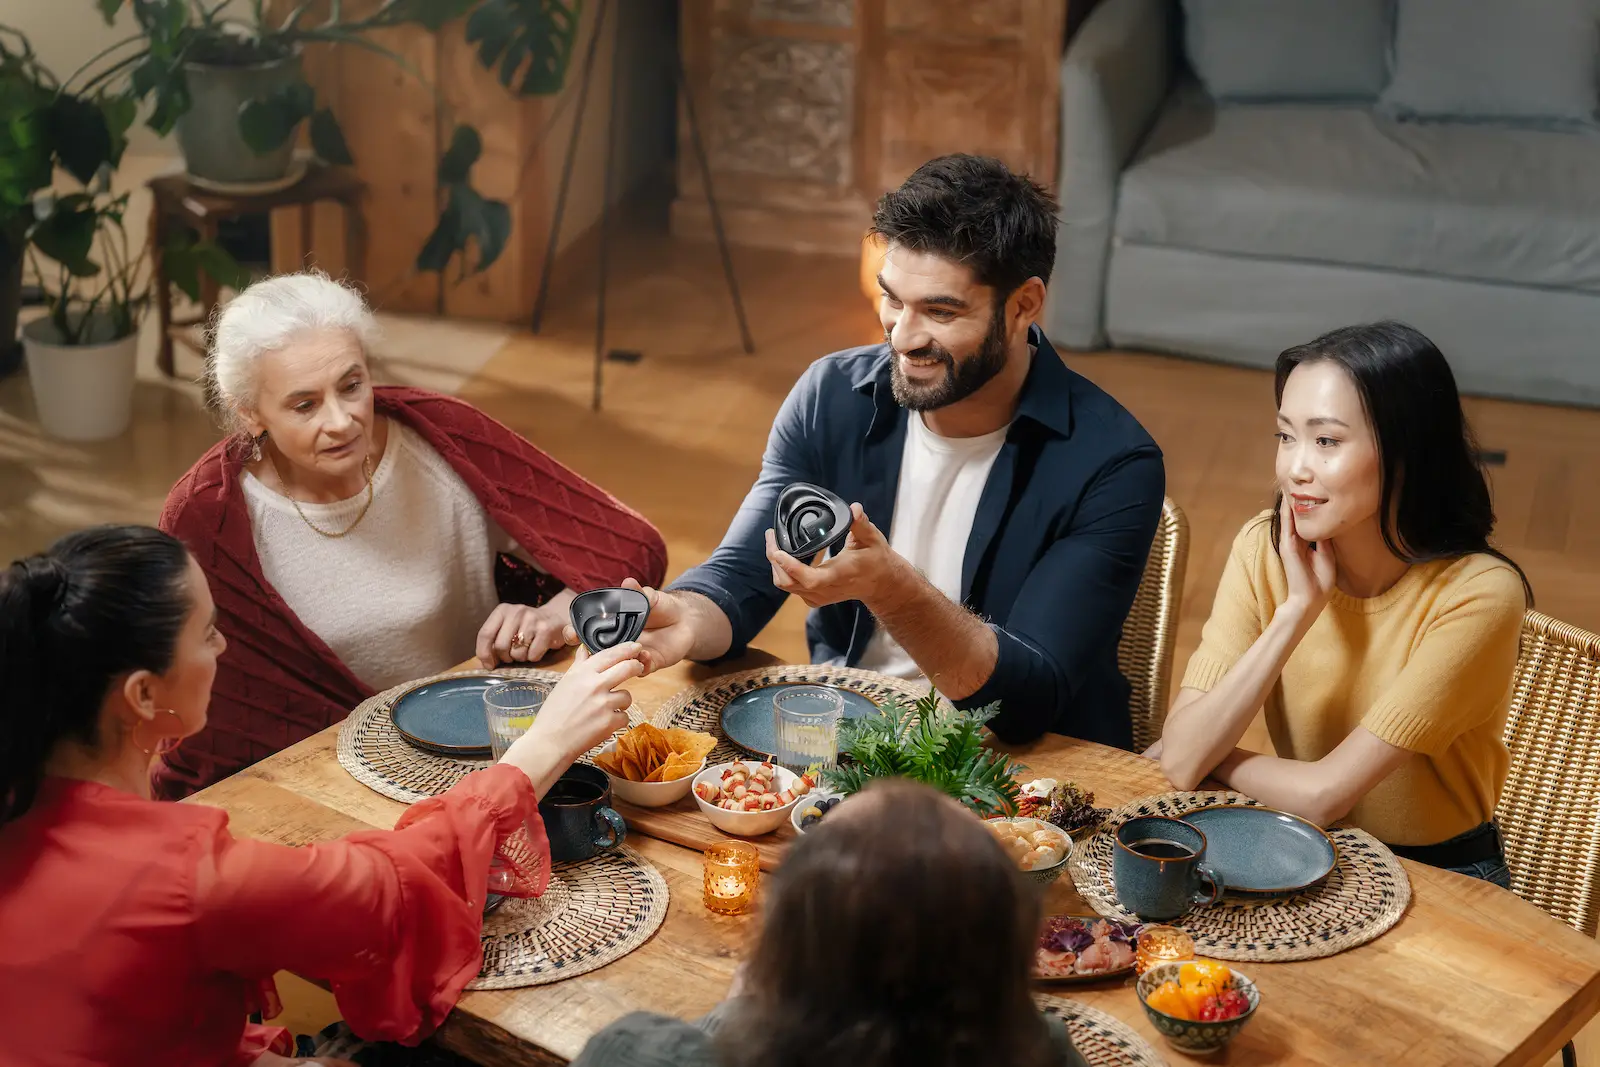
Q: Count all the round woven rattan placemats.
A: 5